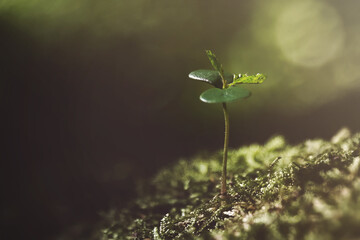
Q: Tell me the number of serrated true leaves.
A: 2